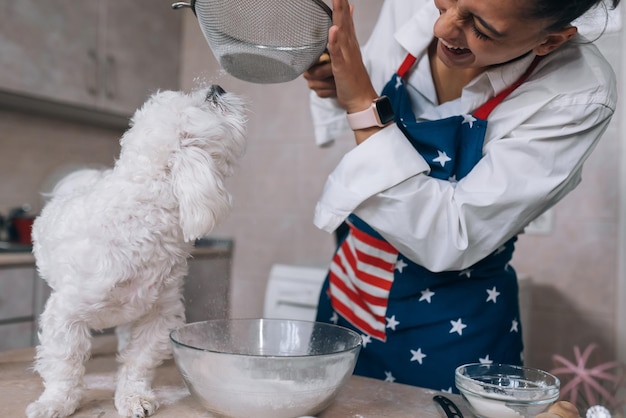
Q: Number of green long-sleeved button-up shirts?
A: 0